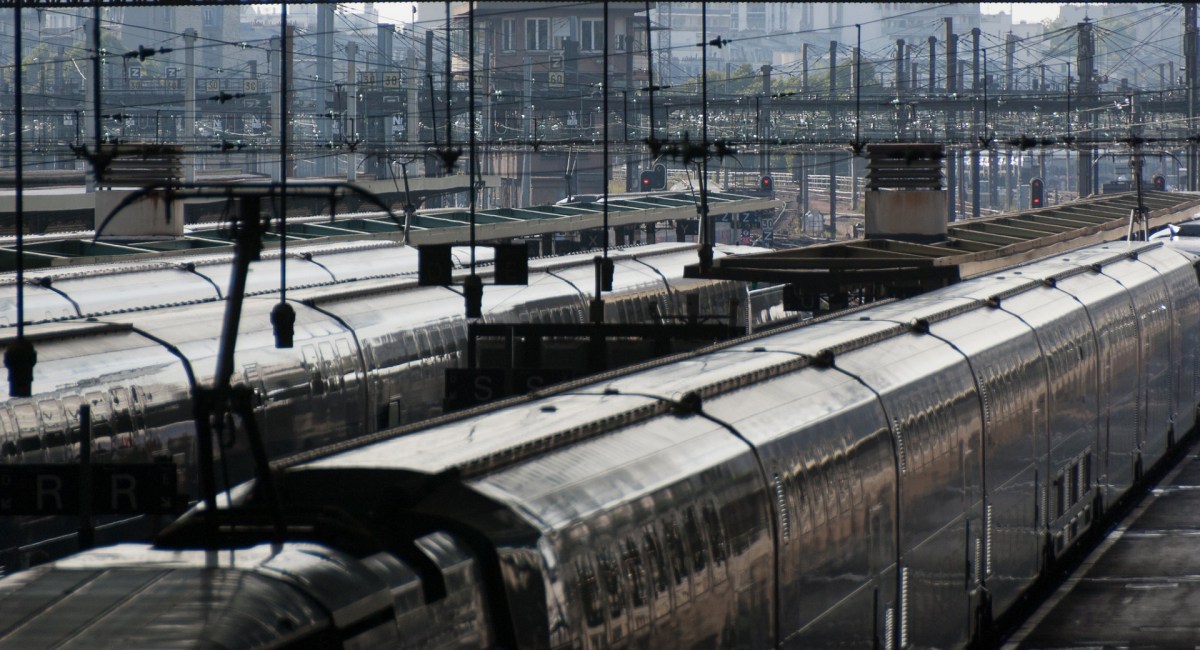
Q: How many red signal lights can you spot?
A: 4